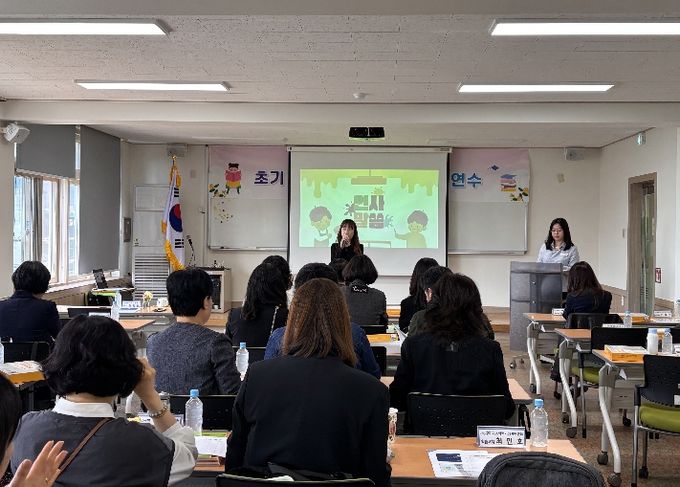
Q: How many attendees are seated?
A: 14